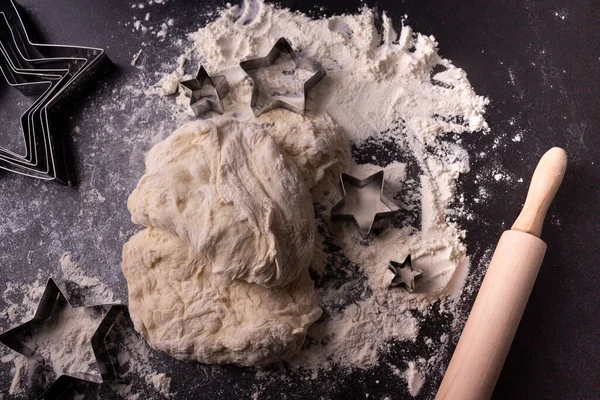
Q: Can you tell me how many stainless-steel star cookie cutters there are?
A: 10